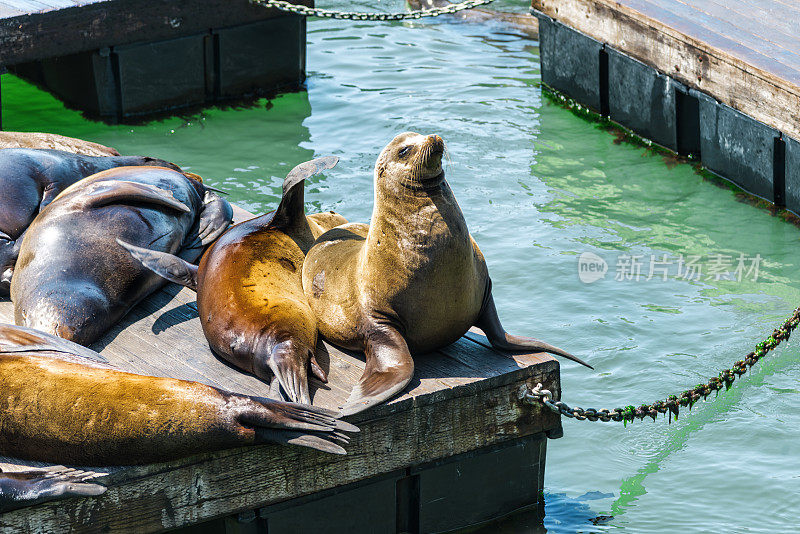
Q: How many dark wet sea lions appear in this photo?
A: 2